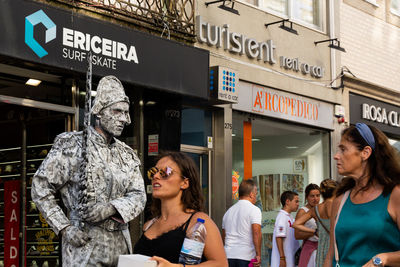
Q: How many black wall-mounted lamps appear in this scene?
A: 3